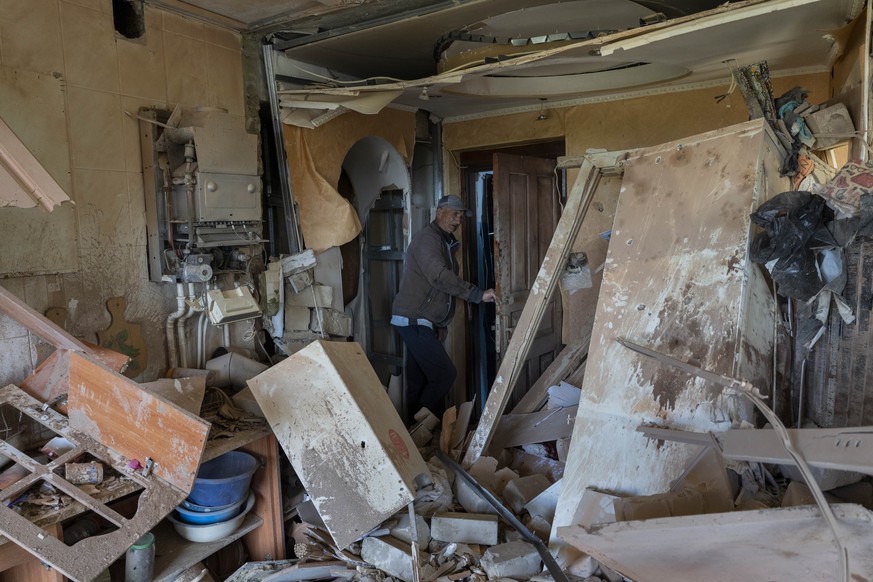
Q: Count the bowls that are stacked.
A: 4